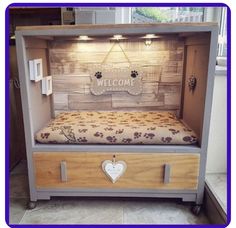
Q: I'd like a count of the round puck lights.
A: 3